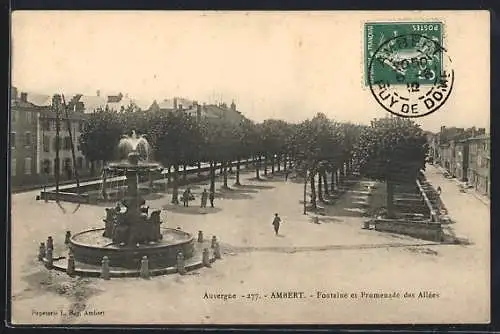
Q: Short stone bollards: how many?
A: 12